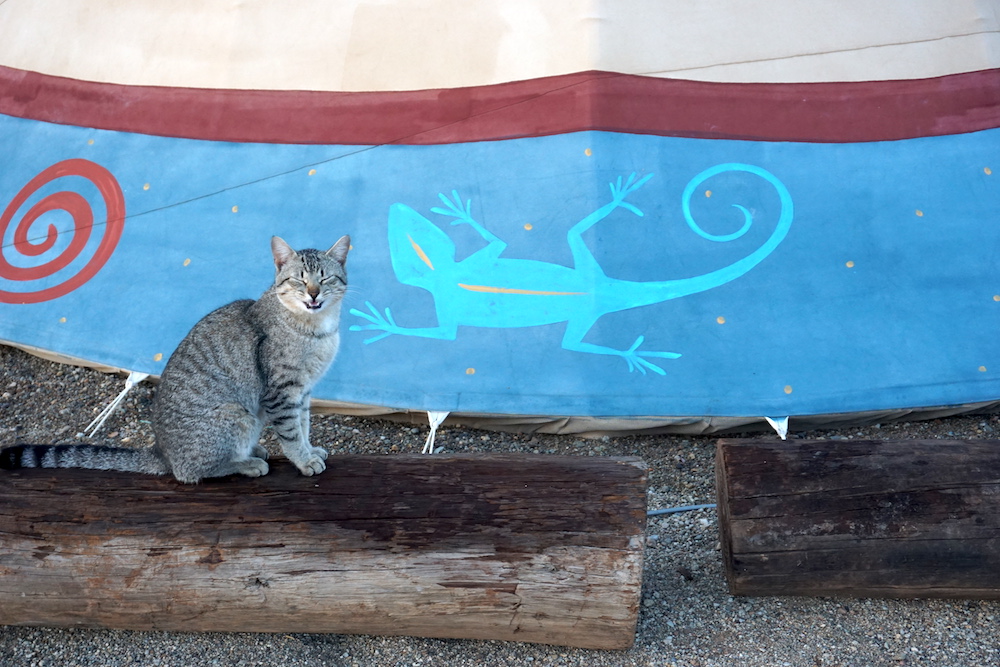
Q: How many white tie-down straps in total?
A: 3